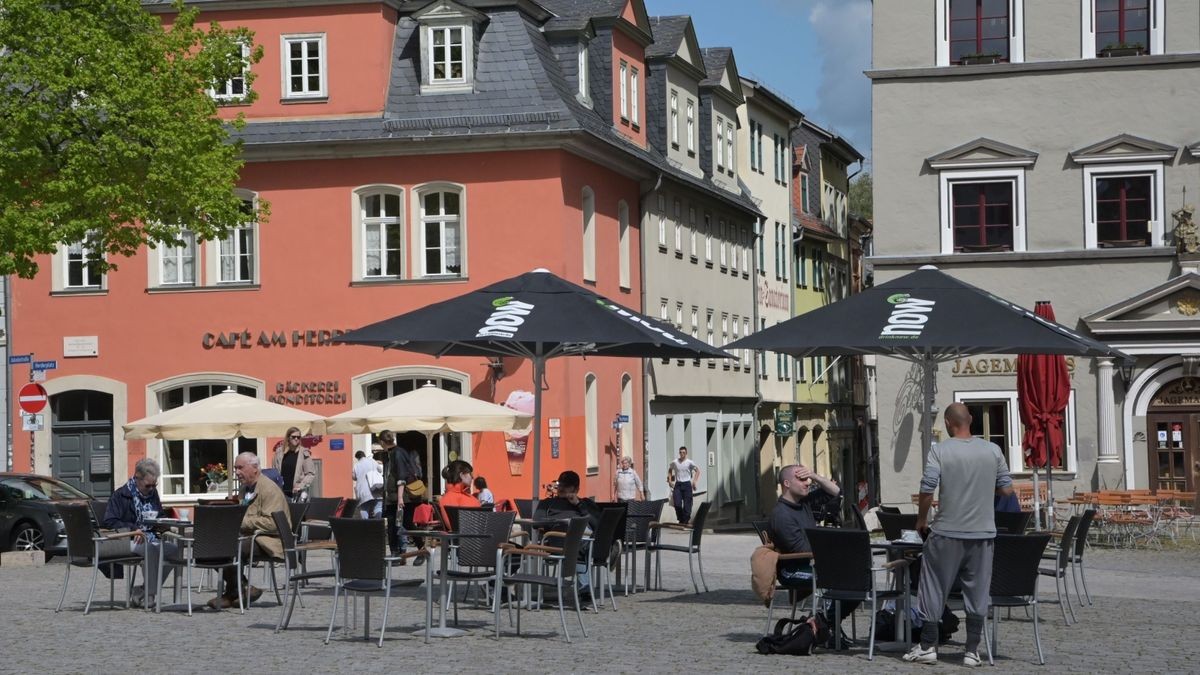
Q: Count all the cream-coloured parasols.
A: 2